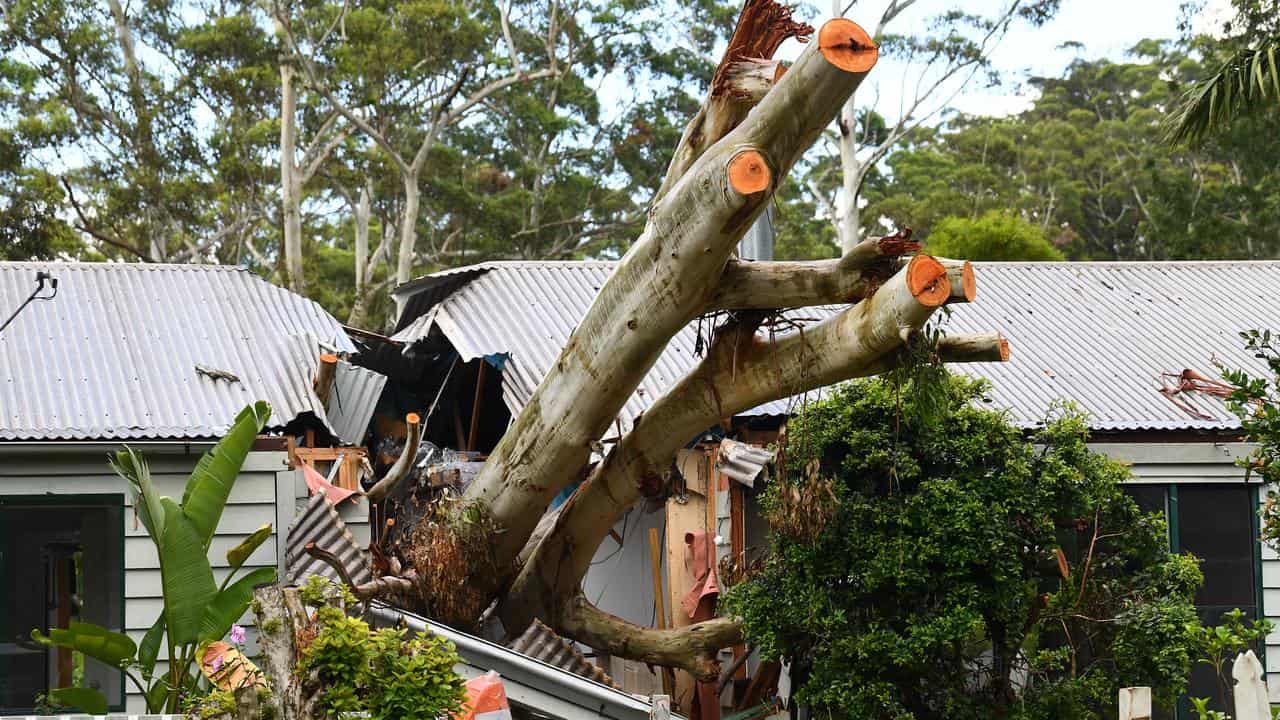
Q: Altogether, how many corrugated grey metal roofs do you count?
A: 2